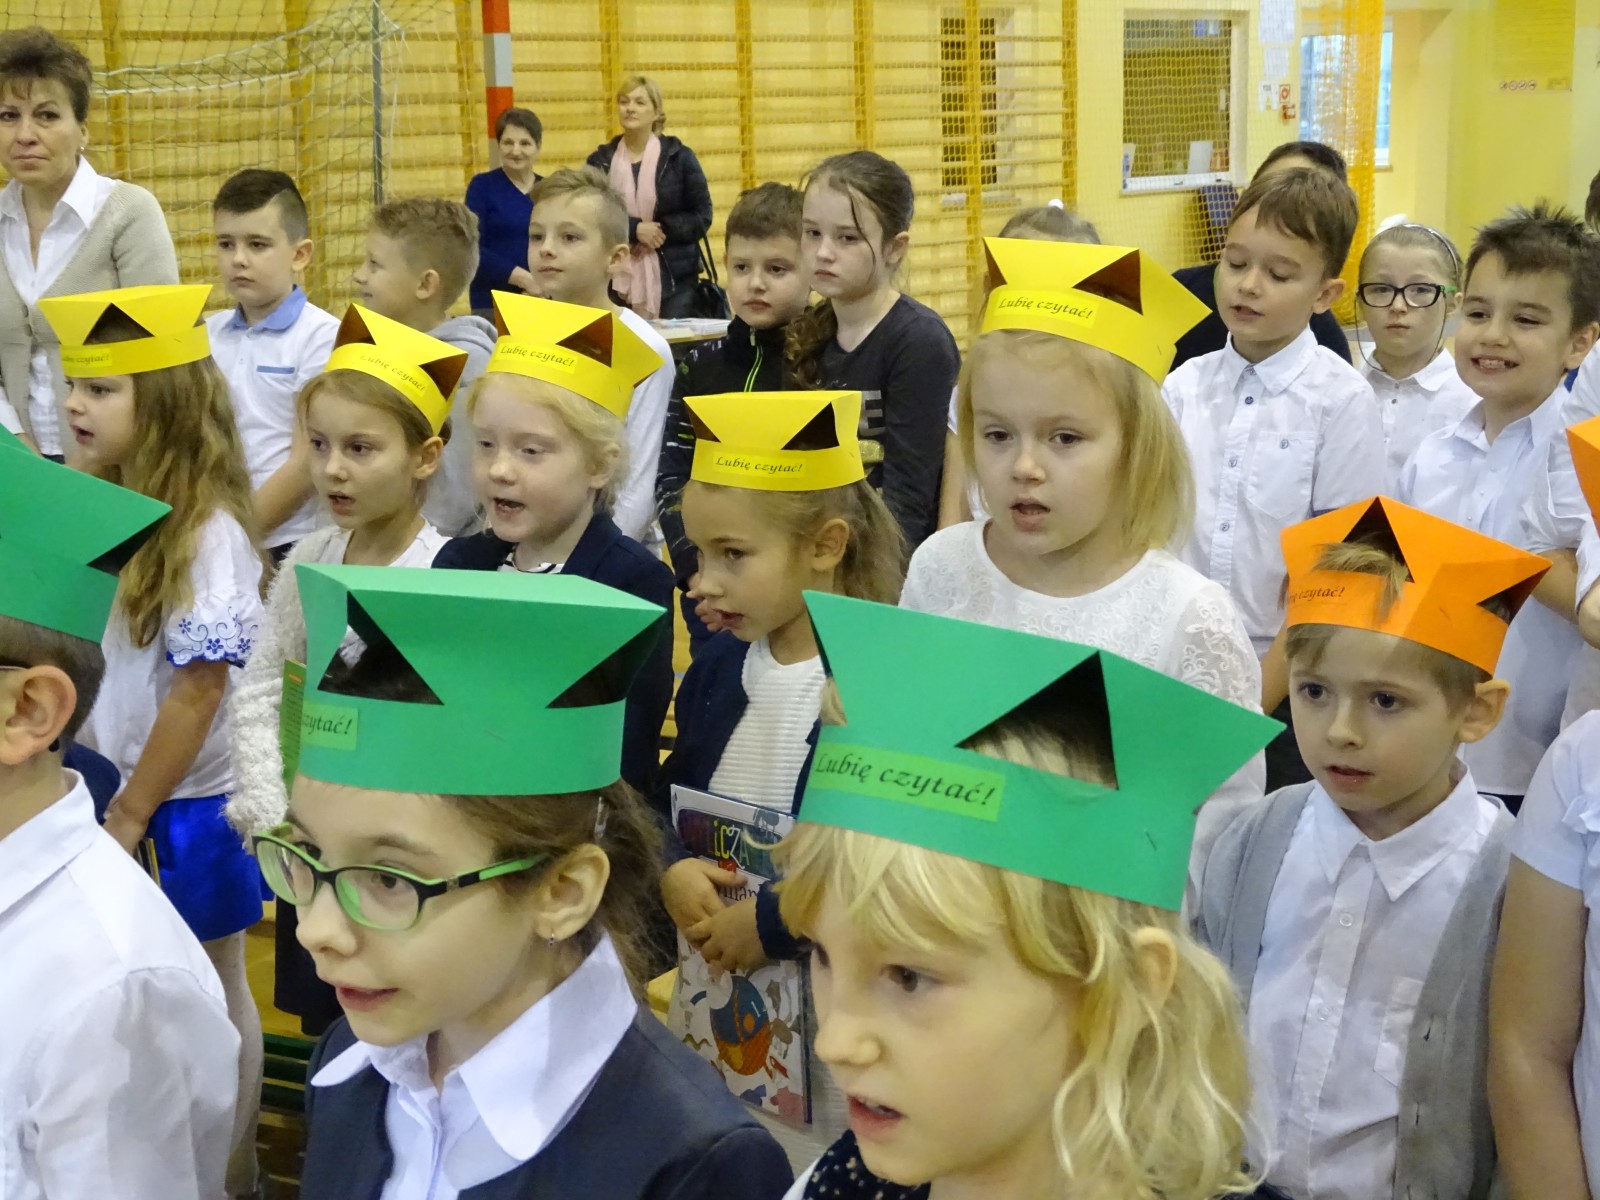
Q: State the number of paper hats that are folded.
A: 10